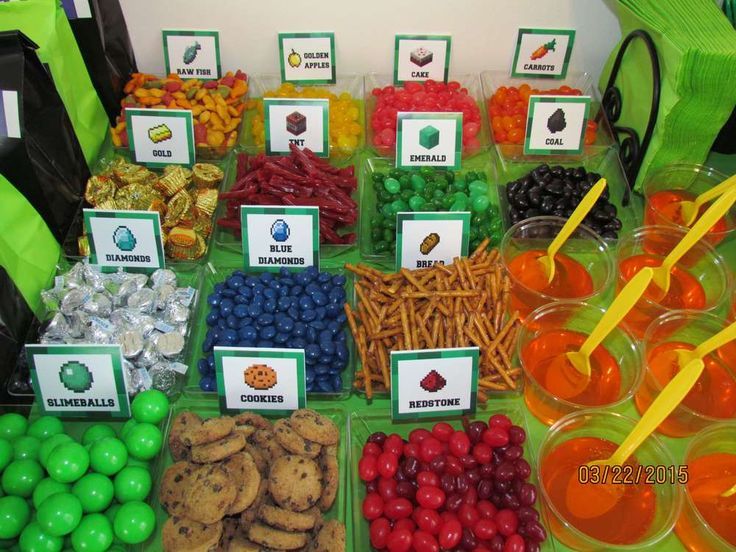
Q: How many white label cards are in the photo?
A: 14